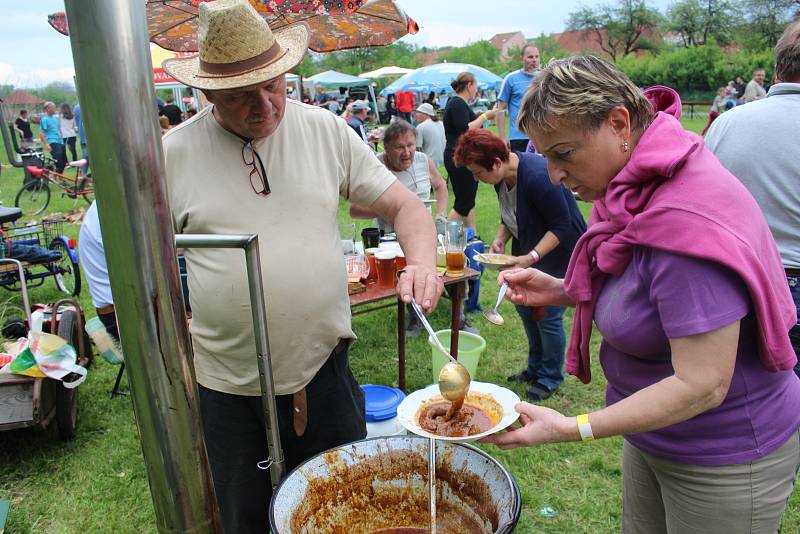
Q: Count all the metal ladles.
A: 1